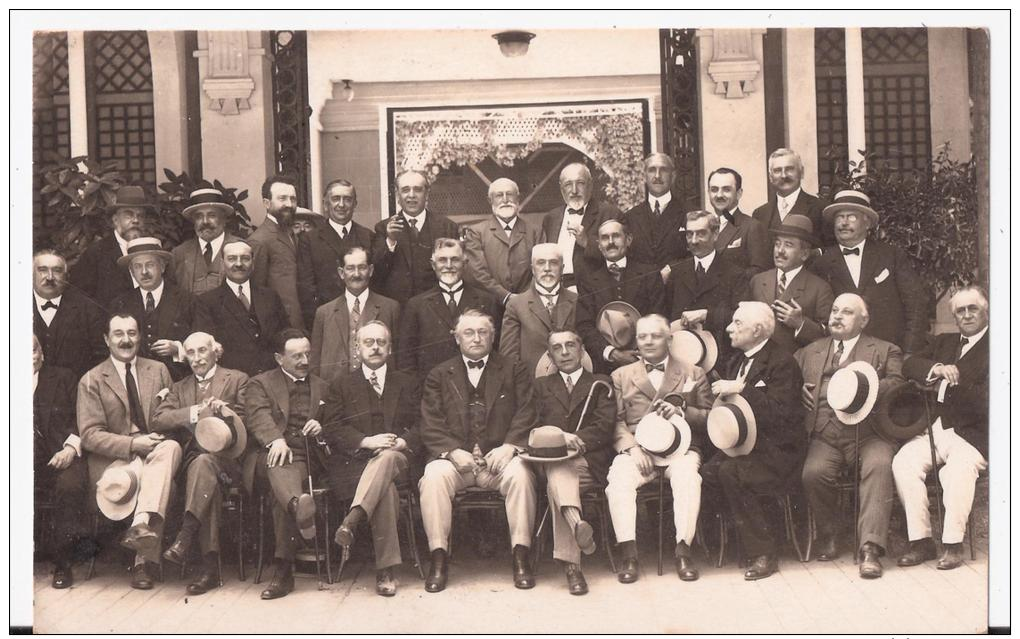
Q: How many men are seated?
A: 11